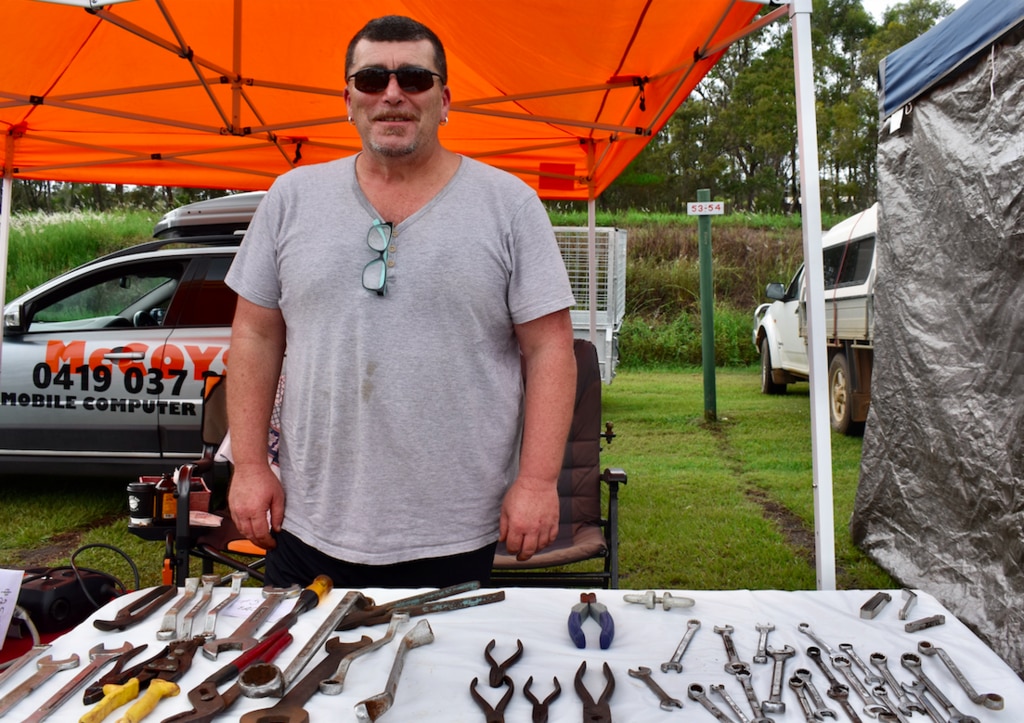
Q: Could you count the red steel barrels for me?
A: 0